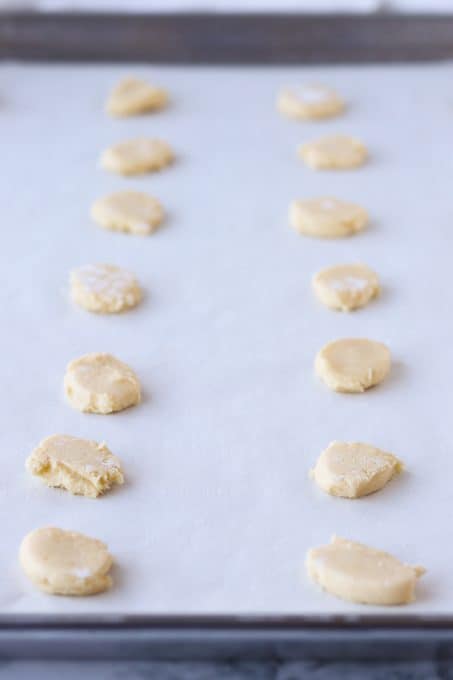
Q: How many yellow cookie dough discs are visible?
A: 14